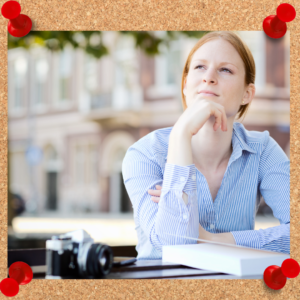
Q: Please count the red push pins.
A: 4